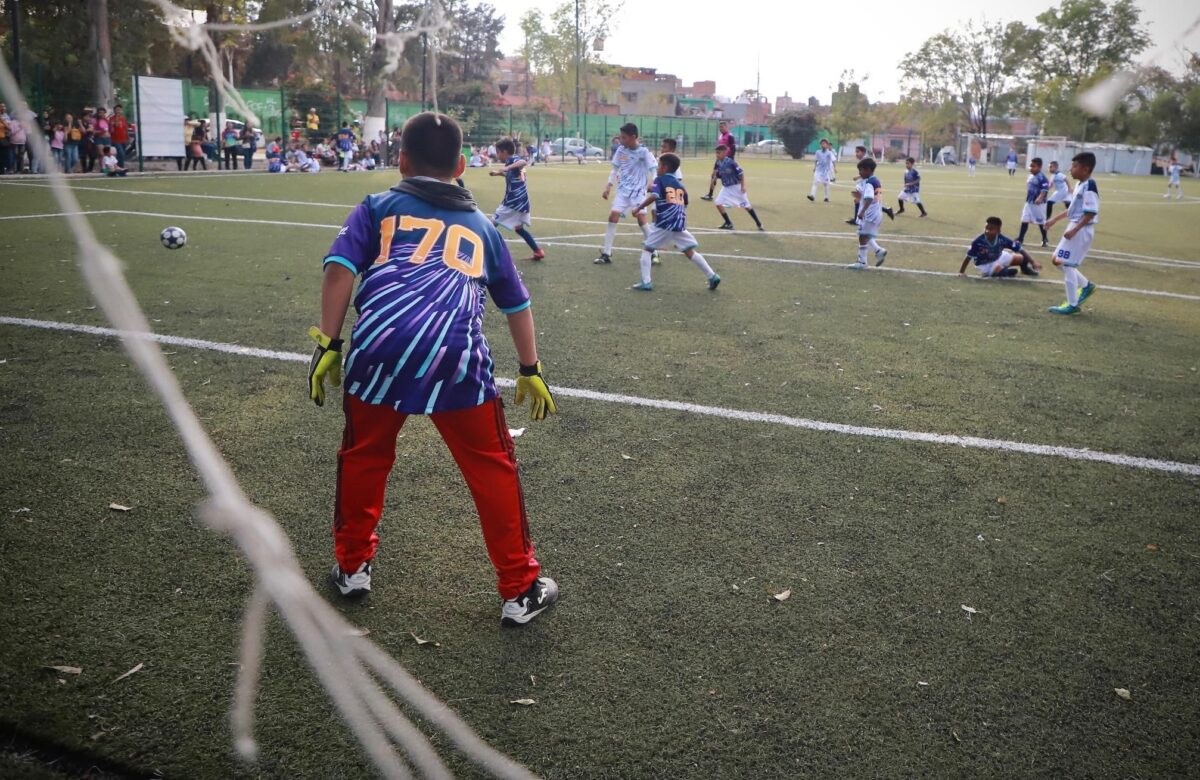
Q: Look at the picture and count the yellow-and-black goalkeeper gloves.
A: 2